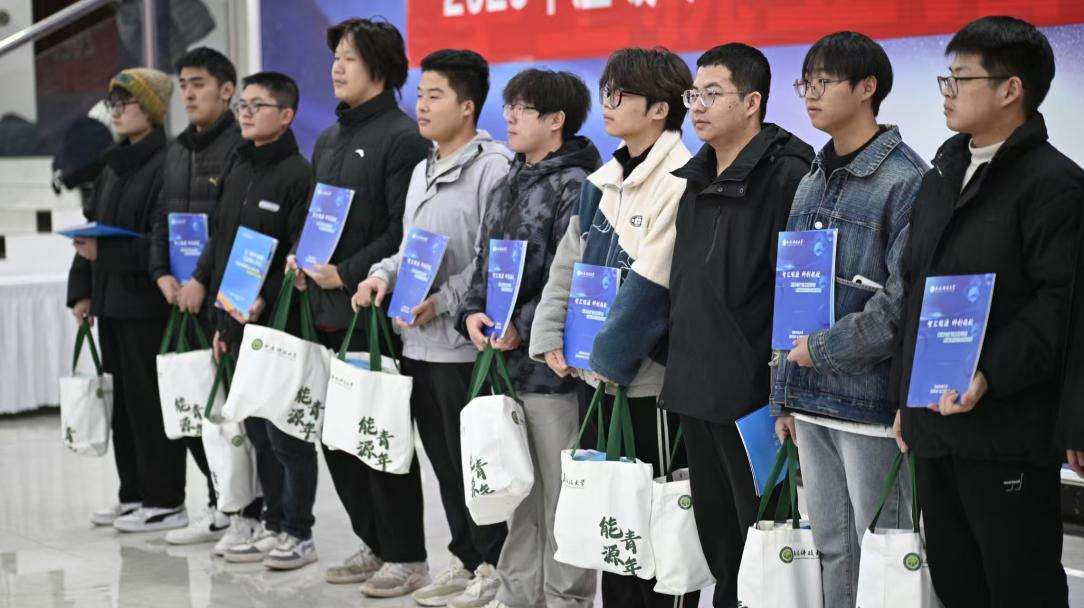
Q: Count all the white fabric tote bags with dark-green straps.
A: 10